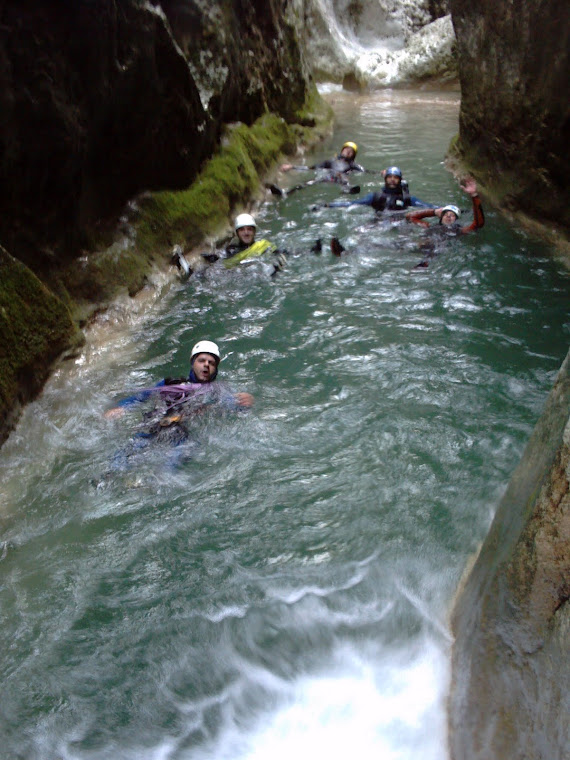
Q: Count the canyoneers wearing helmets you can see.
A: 5